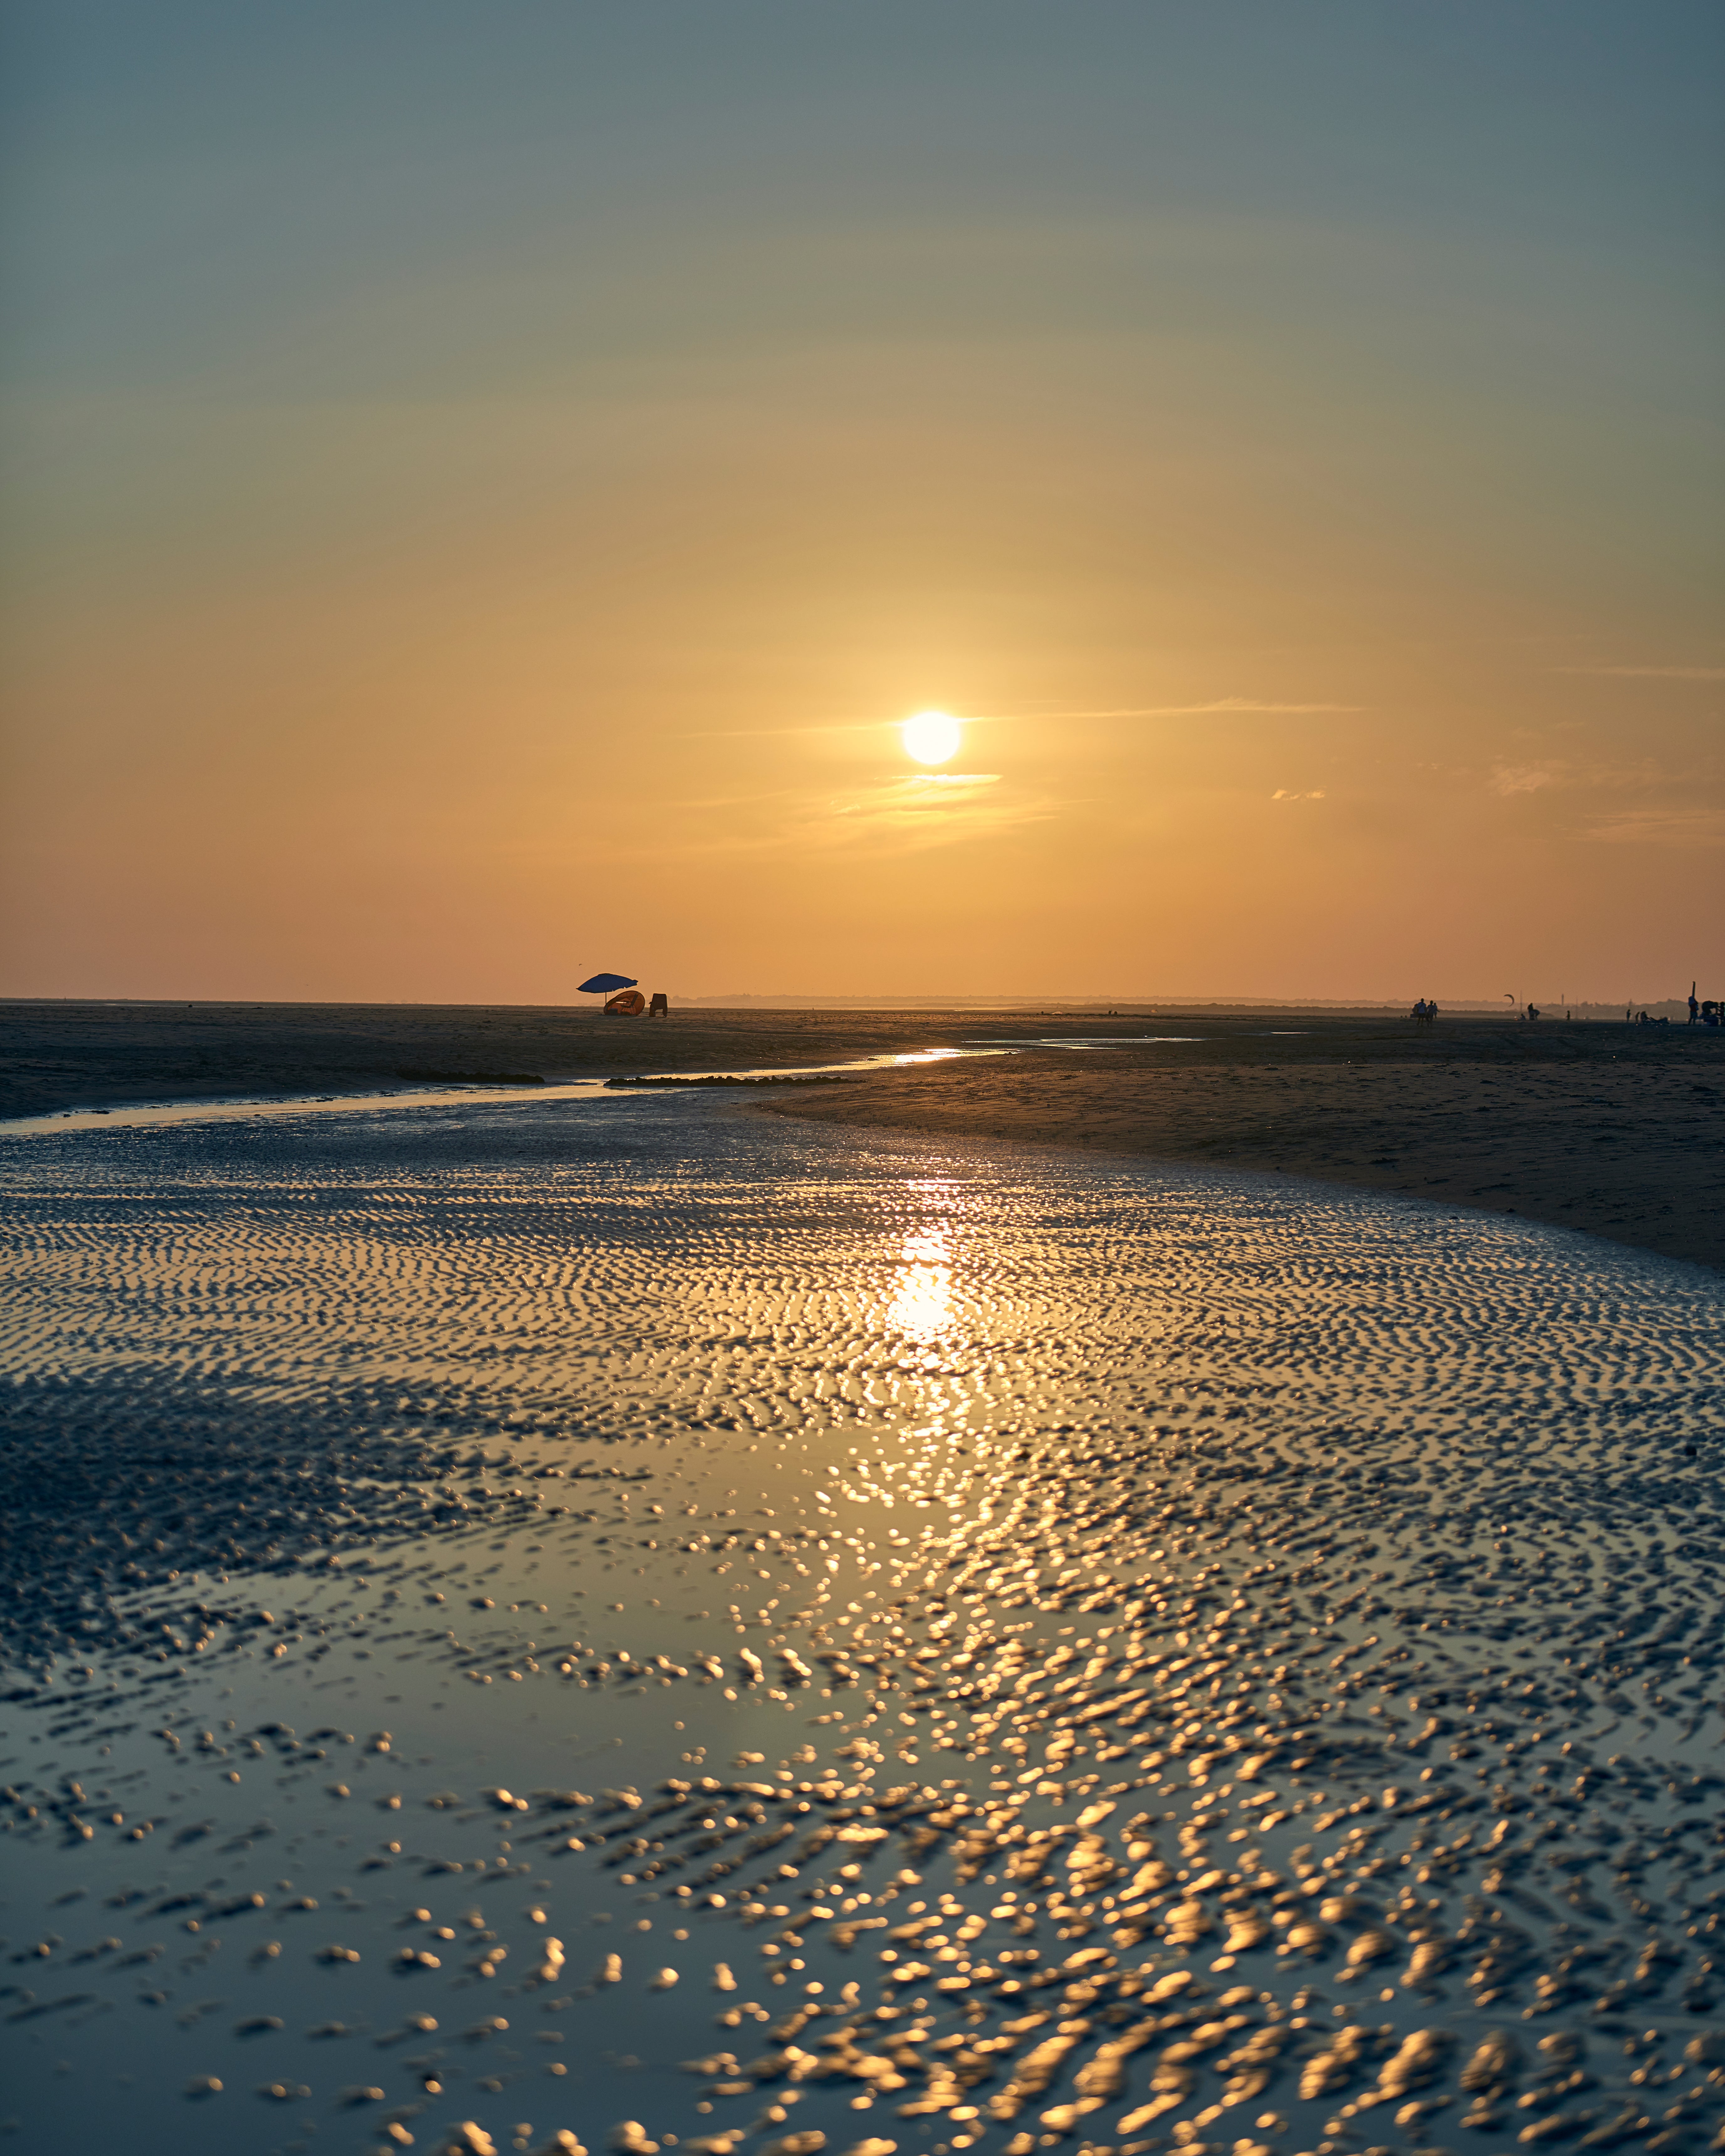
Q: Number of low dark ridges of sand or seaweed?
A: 2